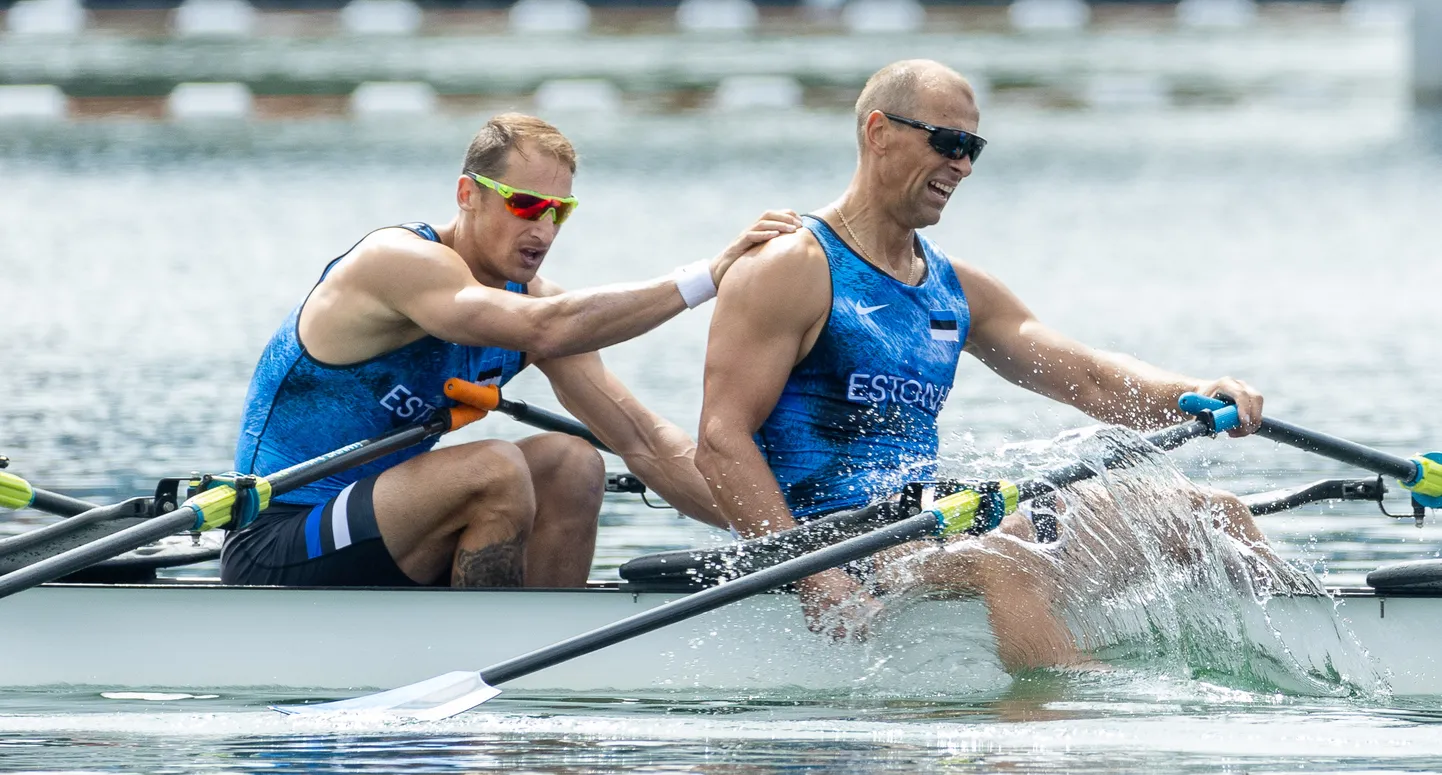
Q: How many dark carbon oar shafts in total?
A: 5